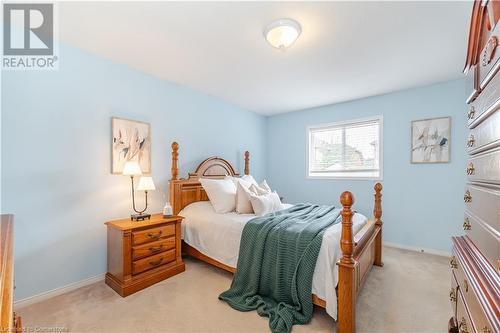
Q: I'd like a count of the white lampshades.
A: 2